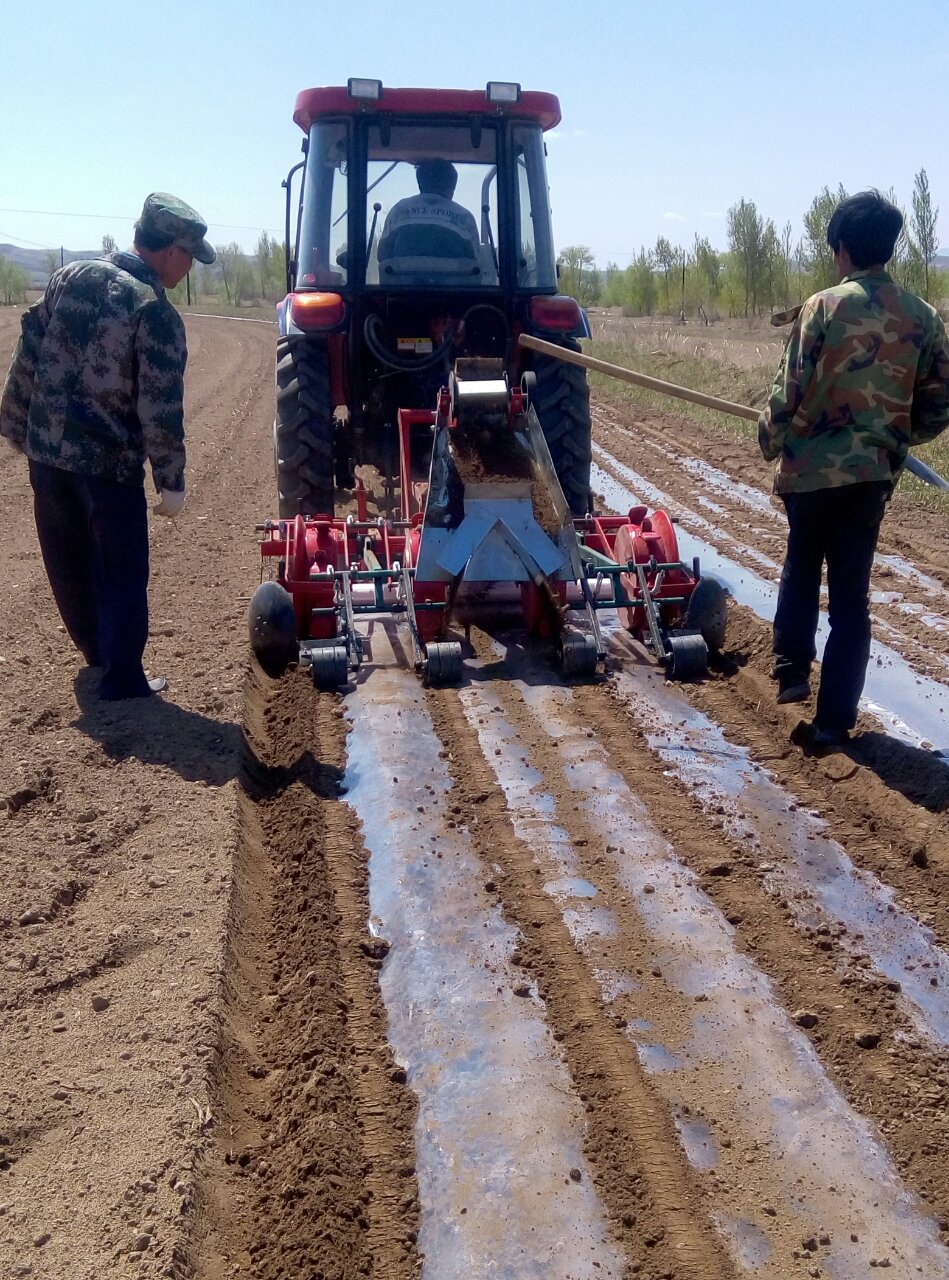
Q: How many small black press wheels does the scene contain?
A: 4